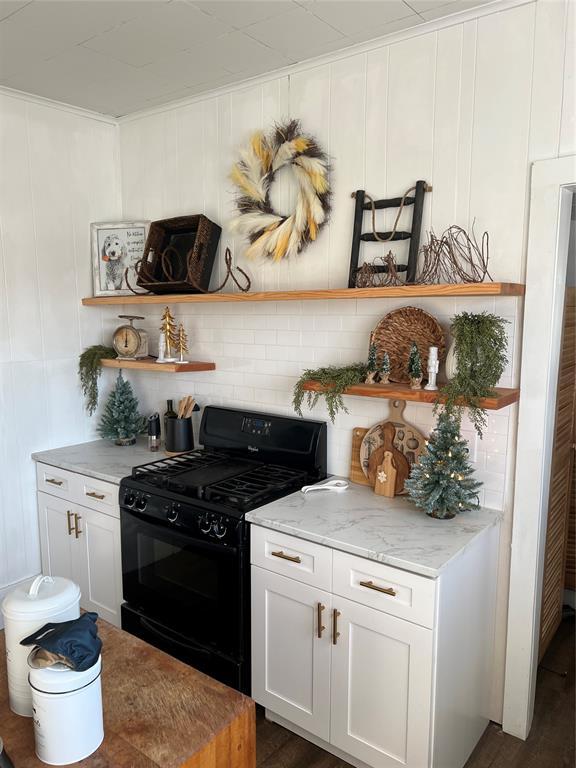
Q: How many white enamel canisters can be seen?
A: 2